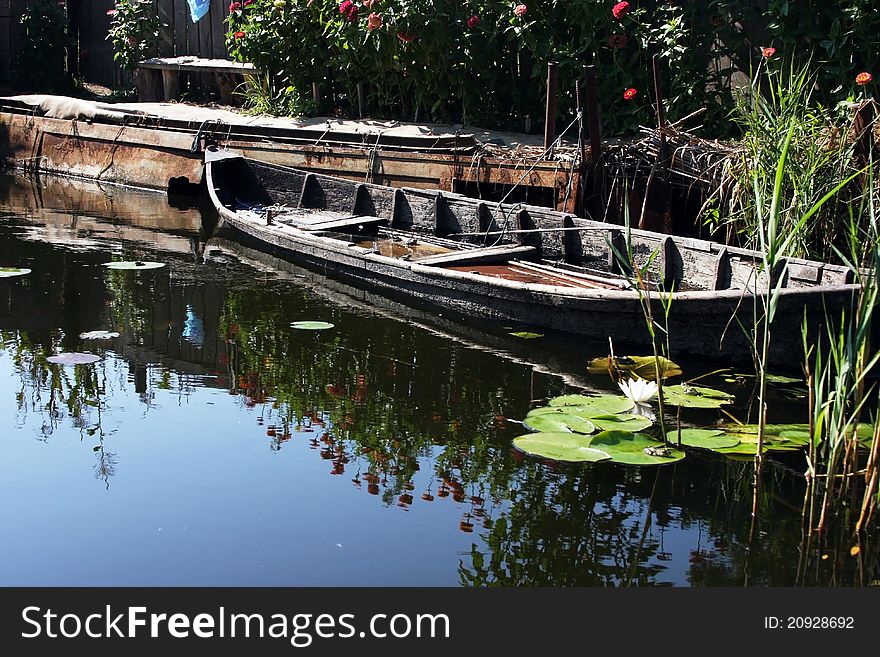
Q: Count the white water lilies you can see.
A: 1